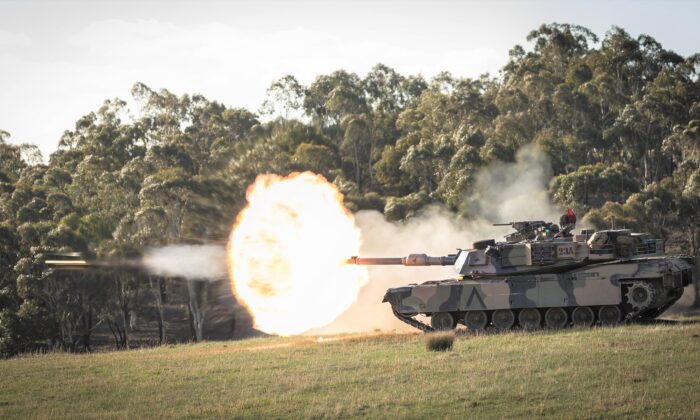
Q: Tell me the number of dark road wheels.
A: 7